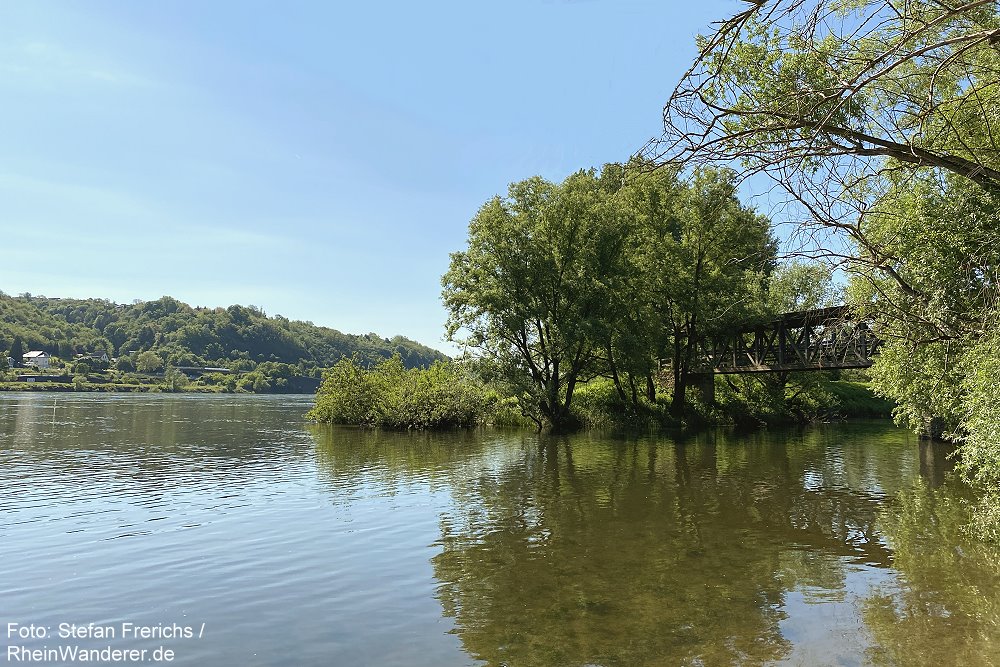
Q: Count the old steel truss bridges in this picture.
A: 1